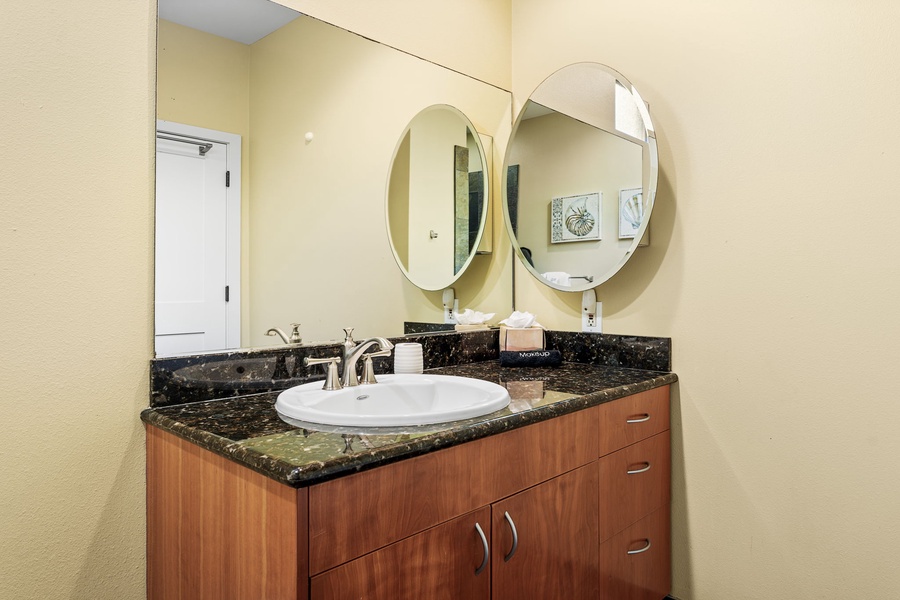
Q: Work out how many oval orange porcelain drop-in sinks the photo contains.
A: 0